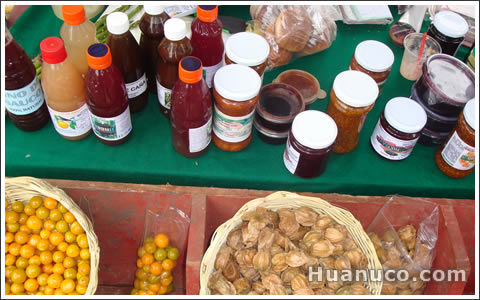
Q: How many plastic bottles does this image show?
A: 9